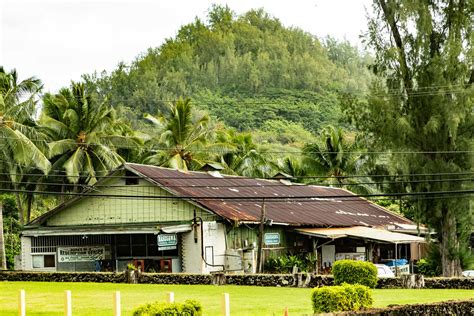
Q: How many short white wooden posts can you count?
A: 5